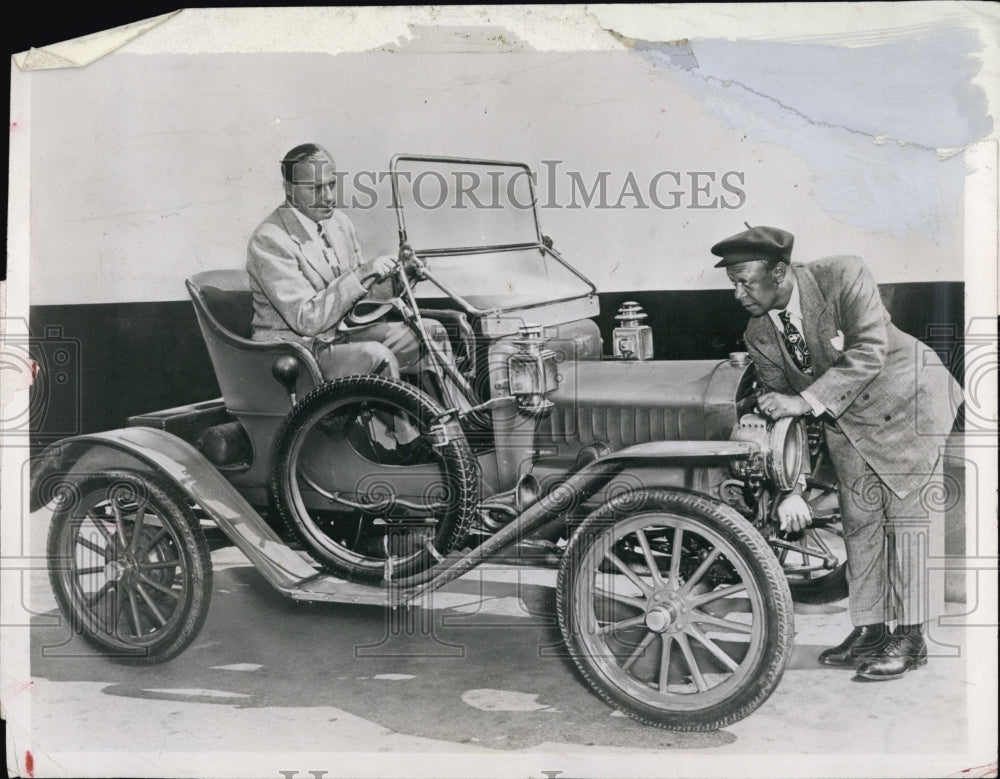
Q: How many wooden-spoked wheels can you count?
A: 3